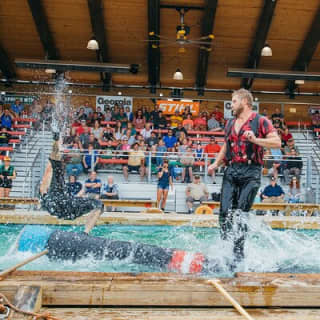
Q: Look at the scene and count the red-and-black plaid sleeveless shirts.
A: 1